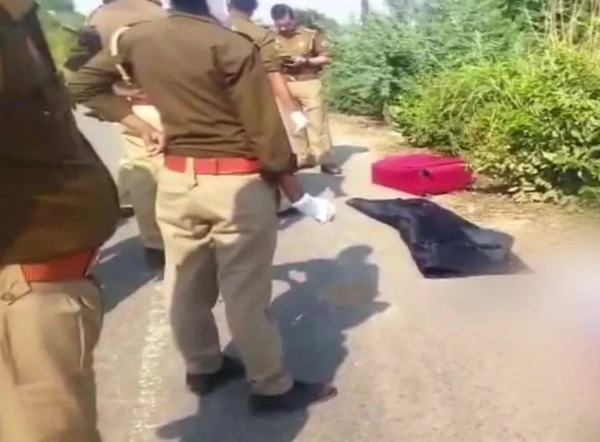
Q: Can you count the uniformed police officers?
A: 5